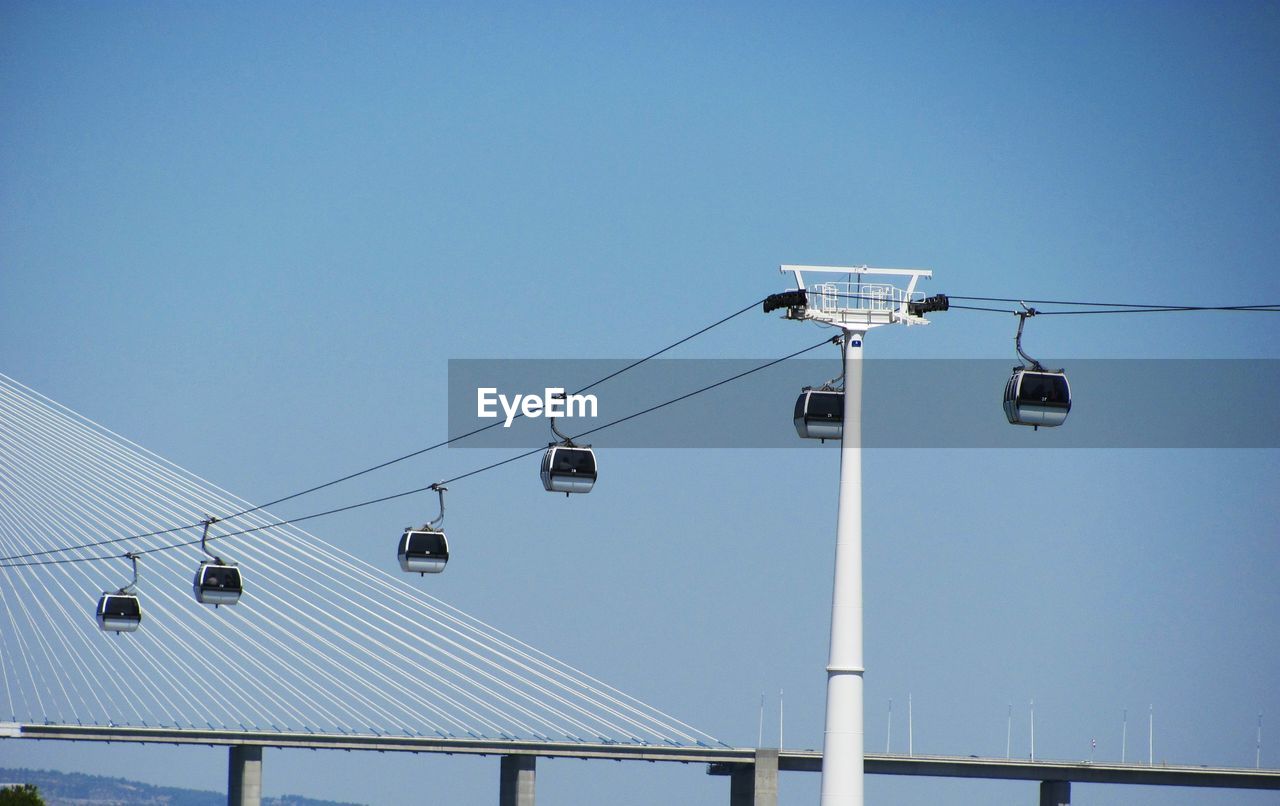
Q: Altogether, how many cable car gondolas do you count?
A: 6